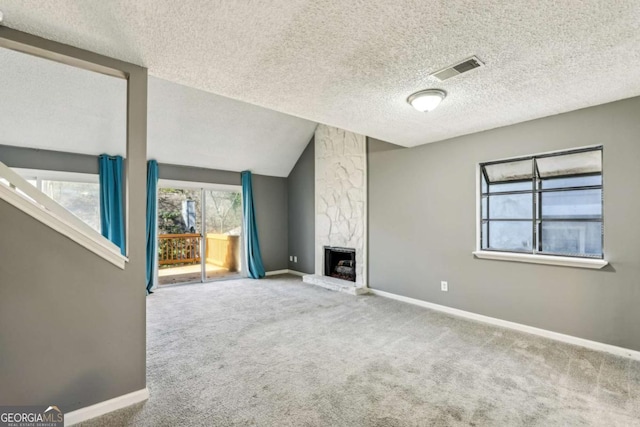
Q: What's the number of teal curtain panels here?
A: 3